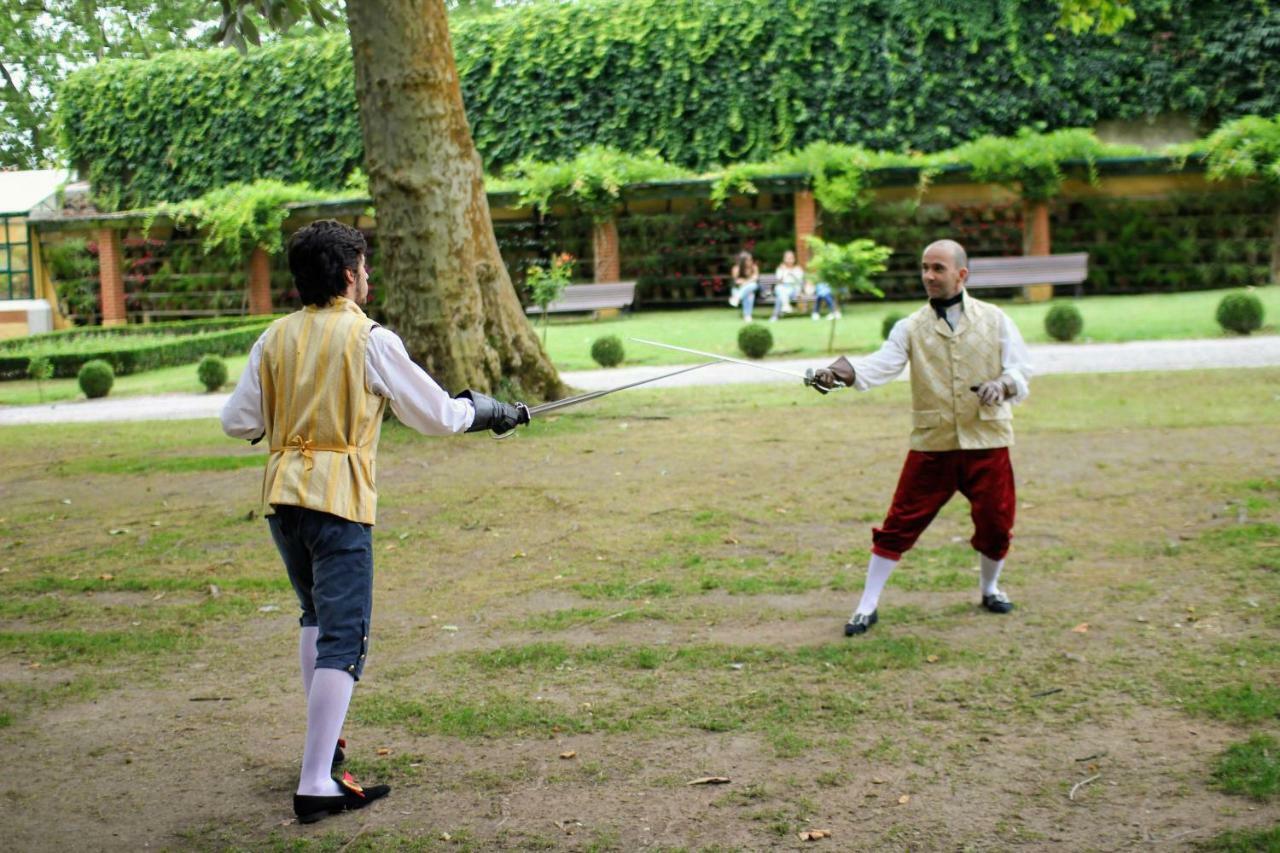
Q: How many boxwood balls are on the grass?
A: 7